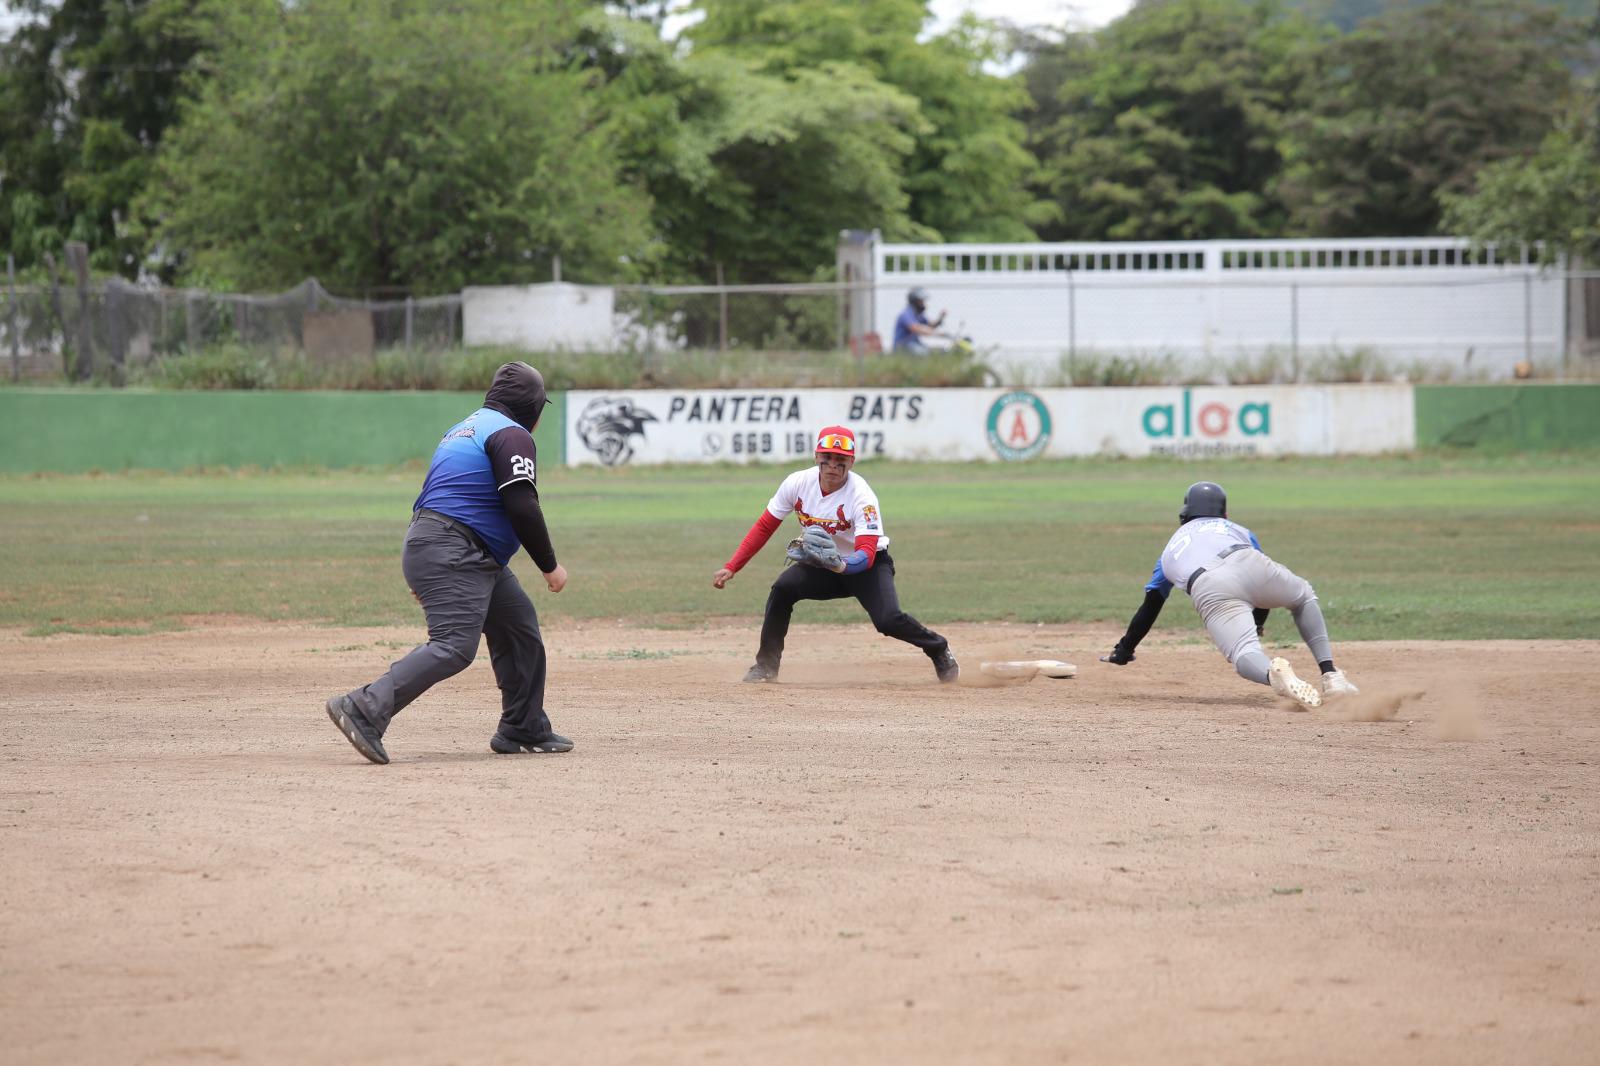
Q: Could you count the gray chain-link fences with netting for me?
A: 1